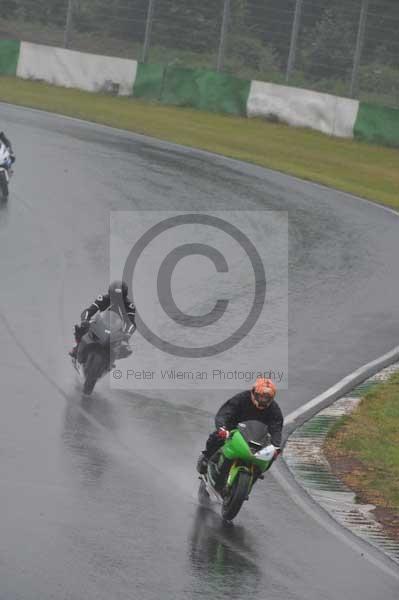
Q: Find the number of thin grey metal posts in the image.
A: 5